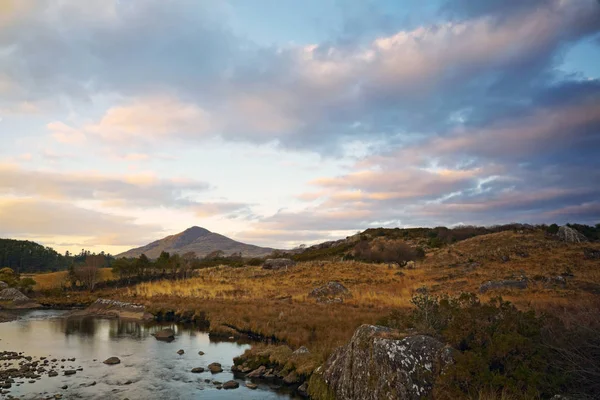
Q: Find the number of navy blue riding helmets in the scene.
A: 0